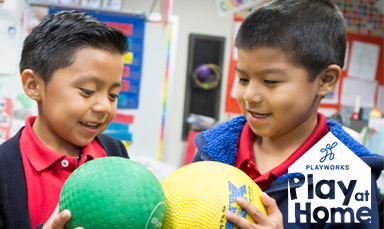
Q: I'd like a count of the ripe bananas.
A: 0